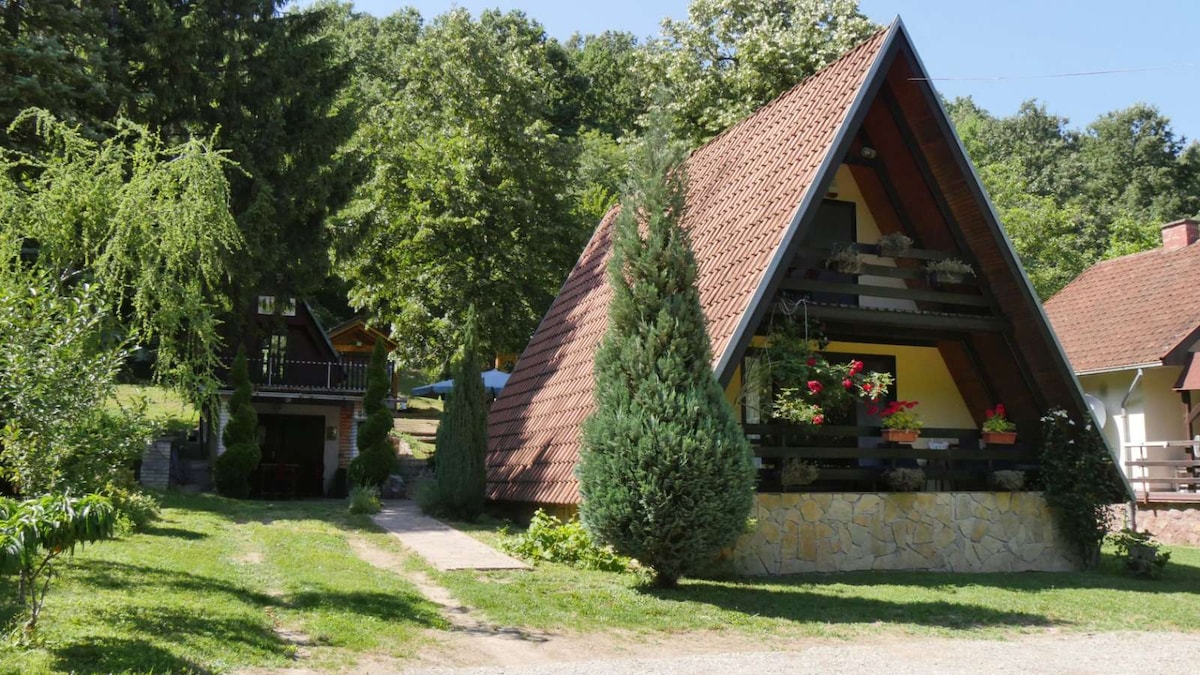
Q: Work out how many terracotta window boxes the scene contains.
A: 2